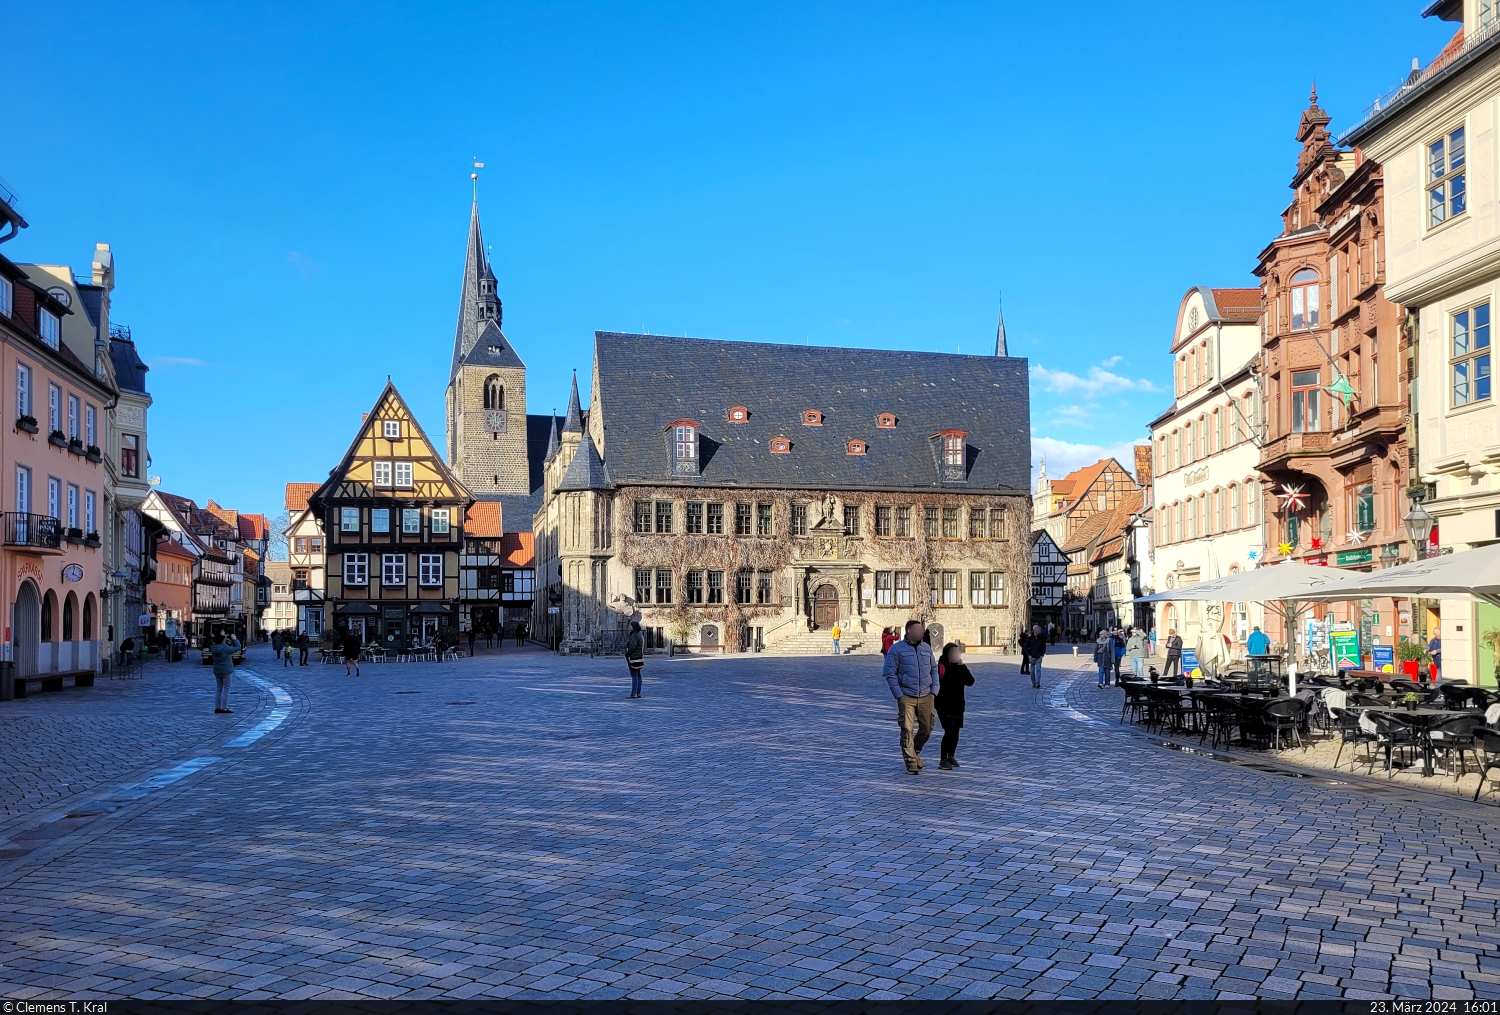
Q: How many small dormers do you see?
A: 5